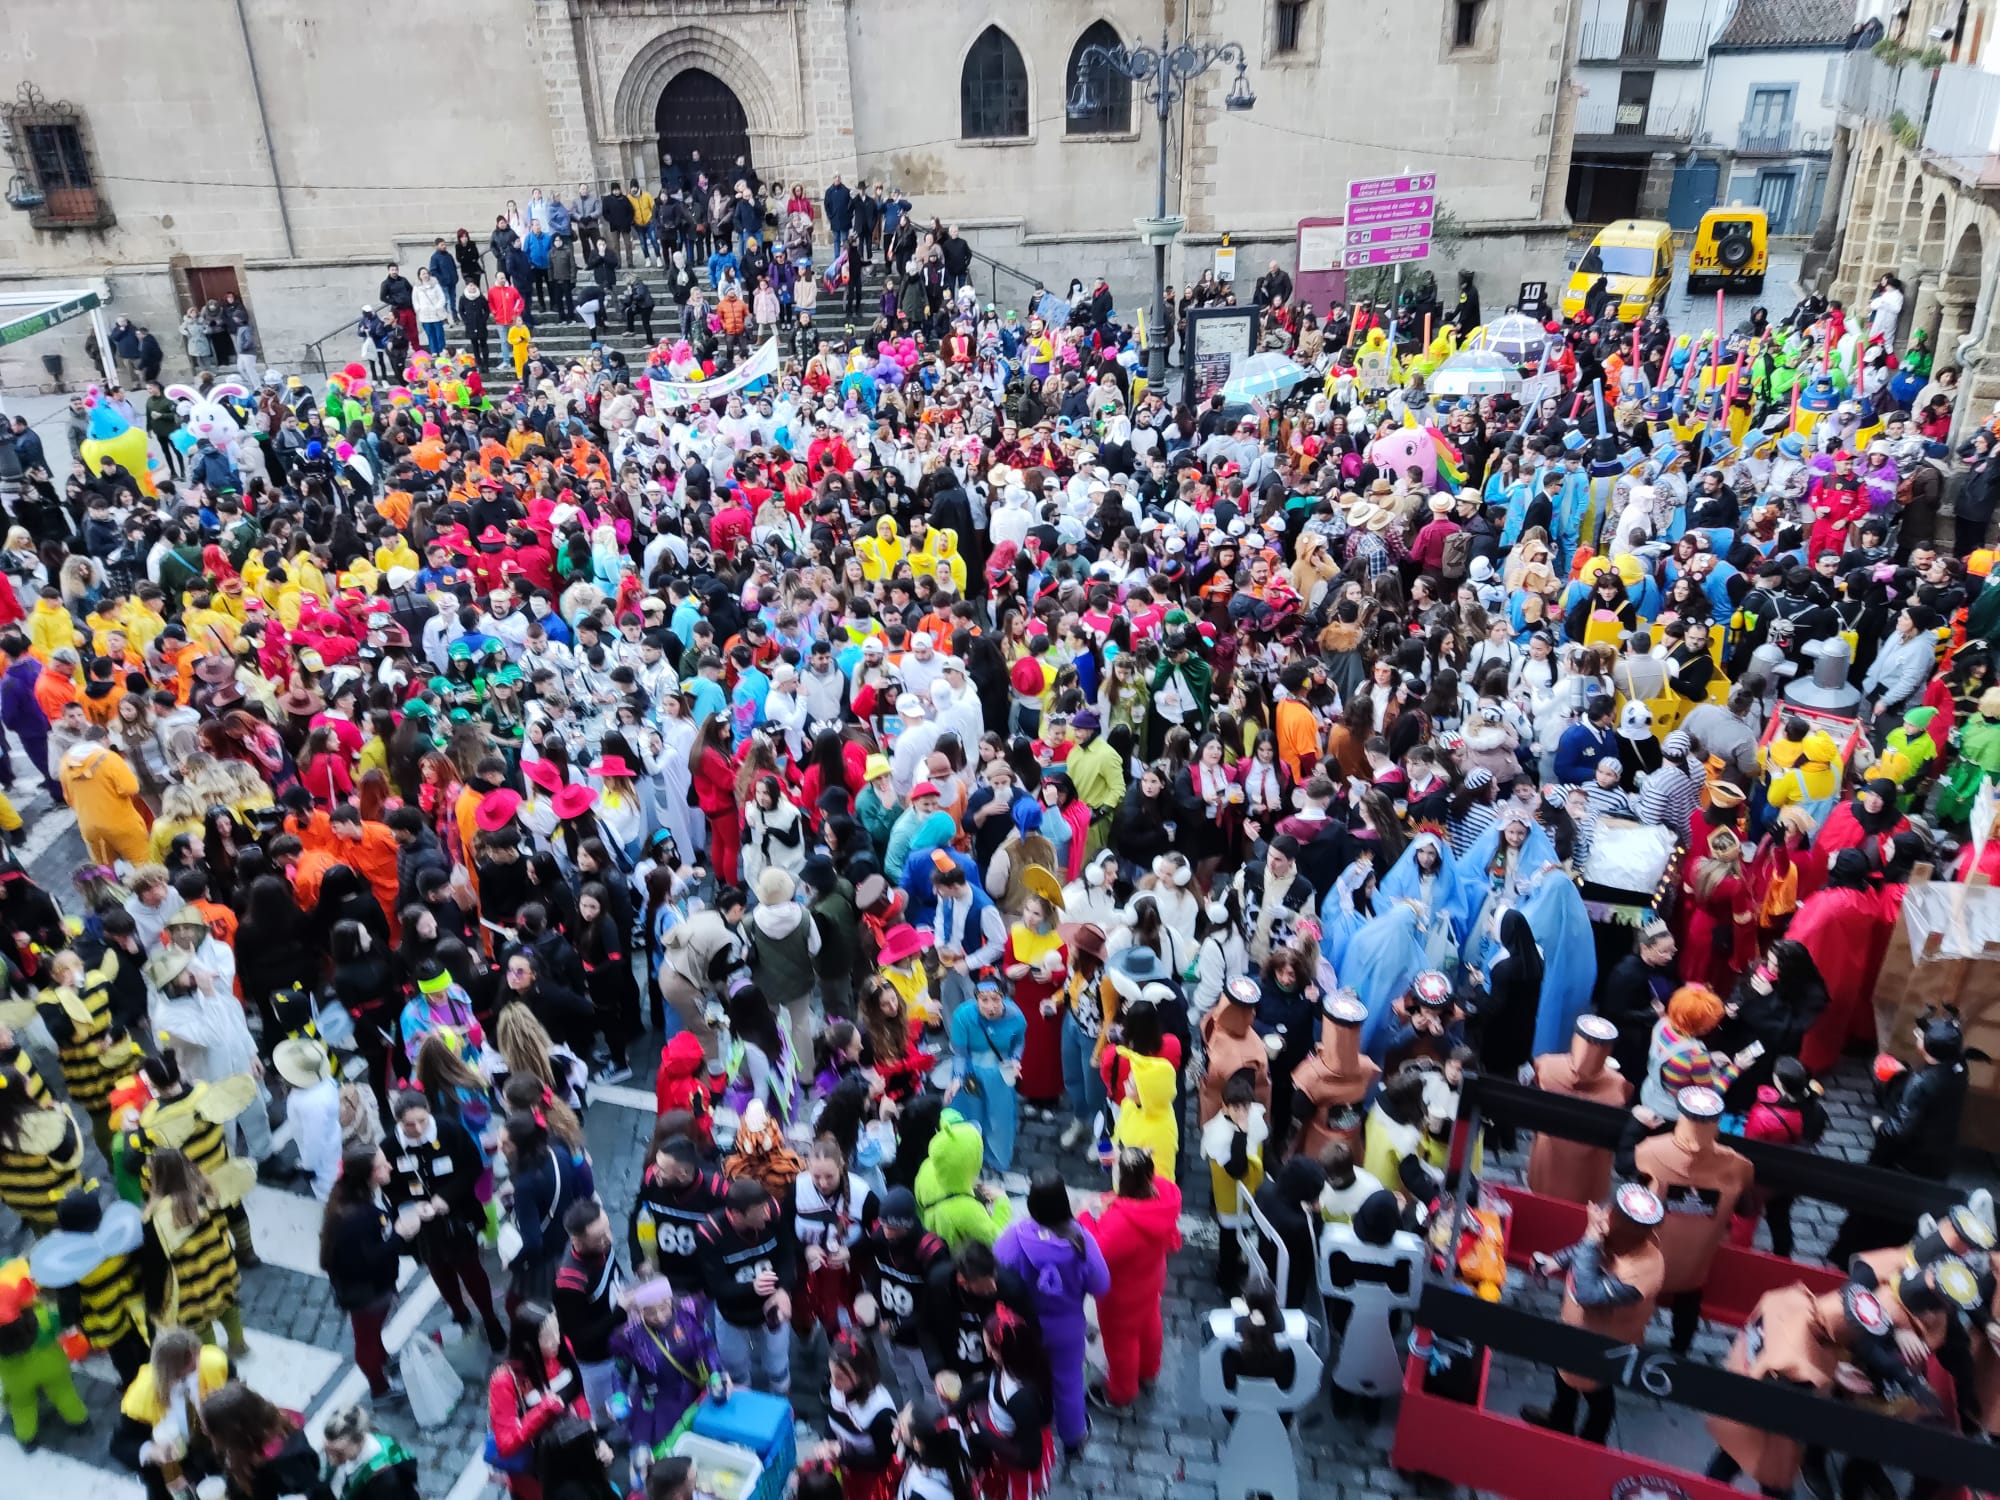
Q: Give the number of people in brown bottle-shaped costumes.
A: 9